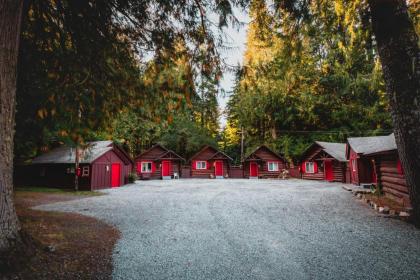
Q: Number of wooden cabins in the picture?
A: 6